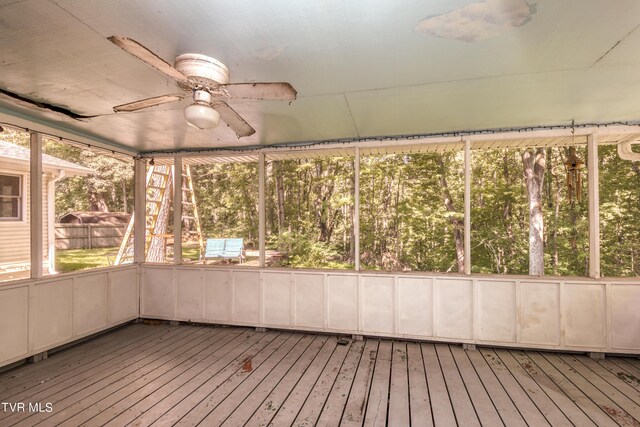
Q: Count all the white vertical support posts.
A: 7